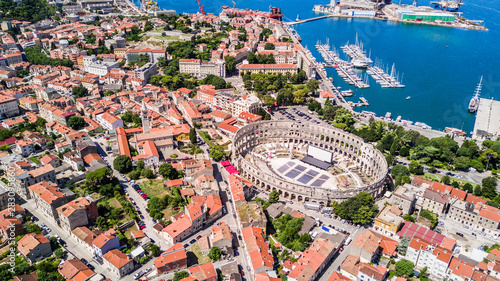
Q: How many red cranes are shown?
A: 1